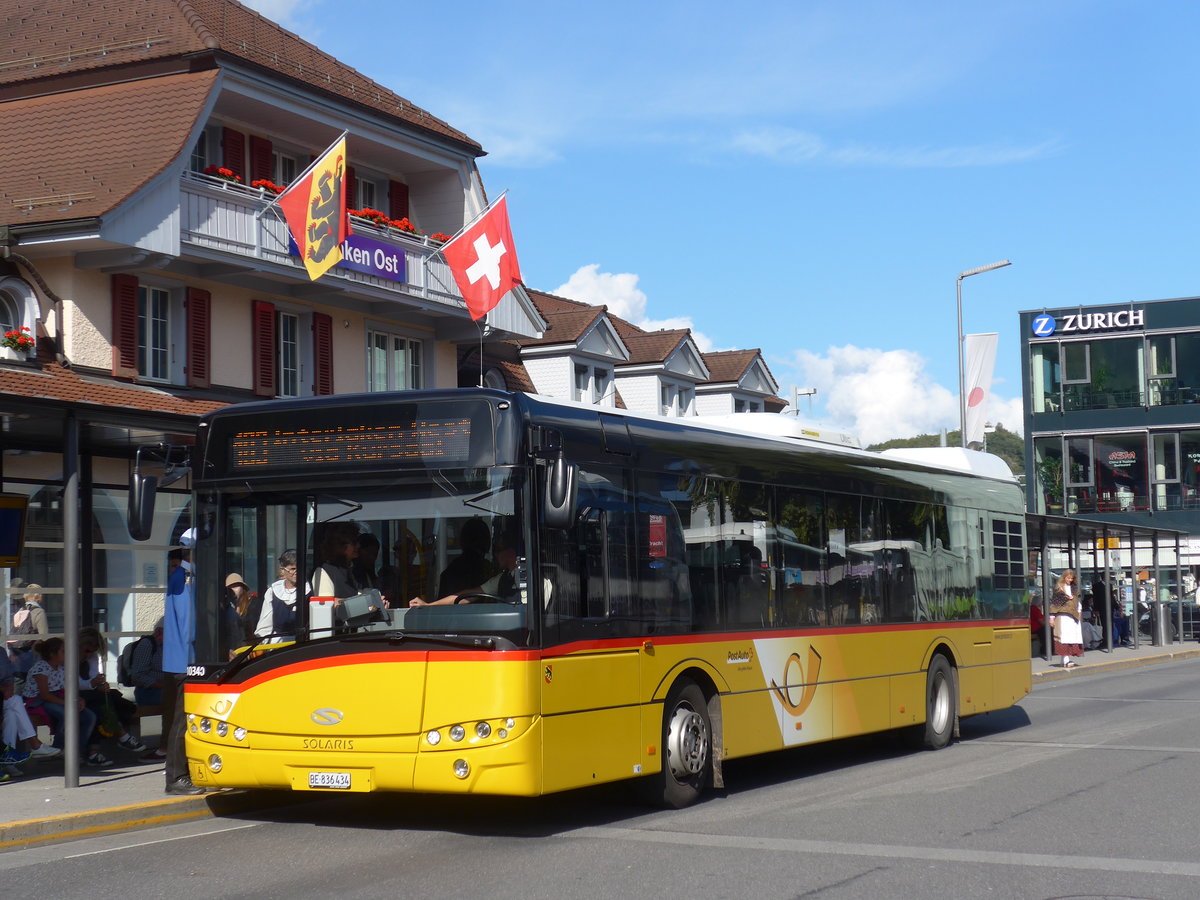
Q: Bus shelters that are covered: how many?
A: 2